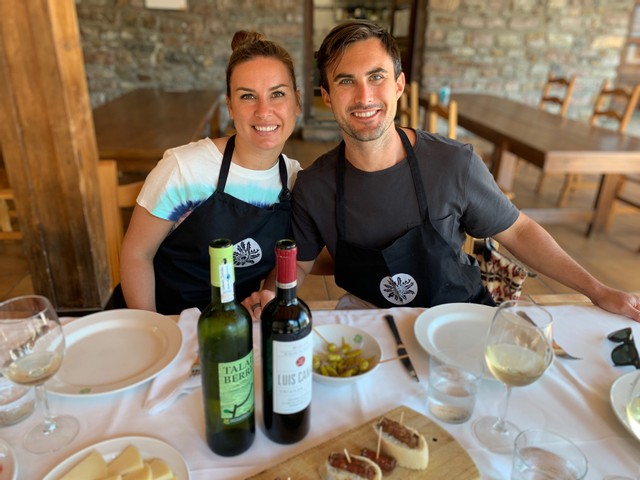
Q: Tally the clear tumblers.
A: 3